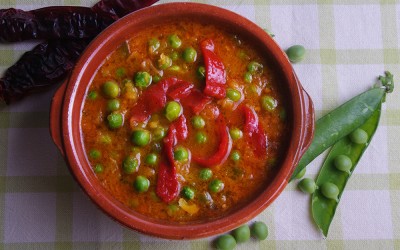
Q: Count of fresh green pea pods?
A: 2